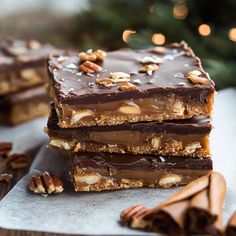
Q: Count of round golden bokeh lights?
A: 5